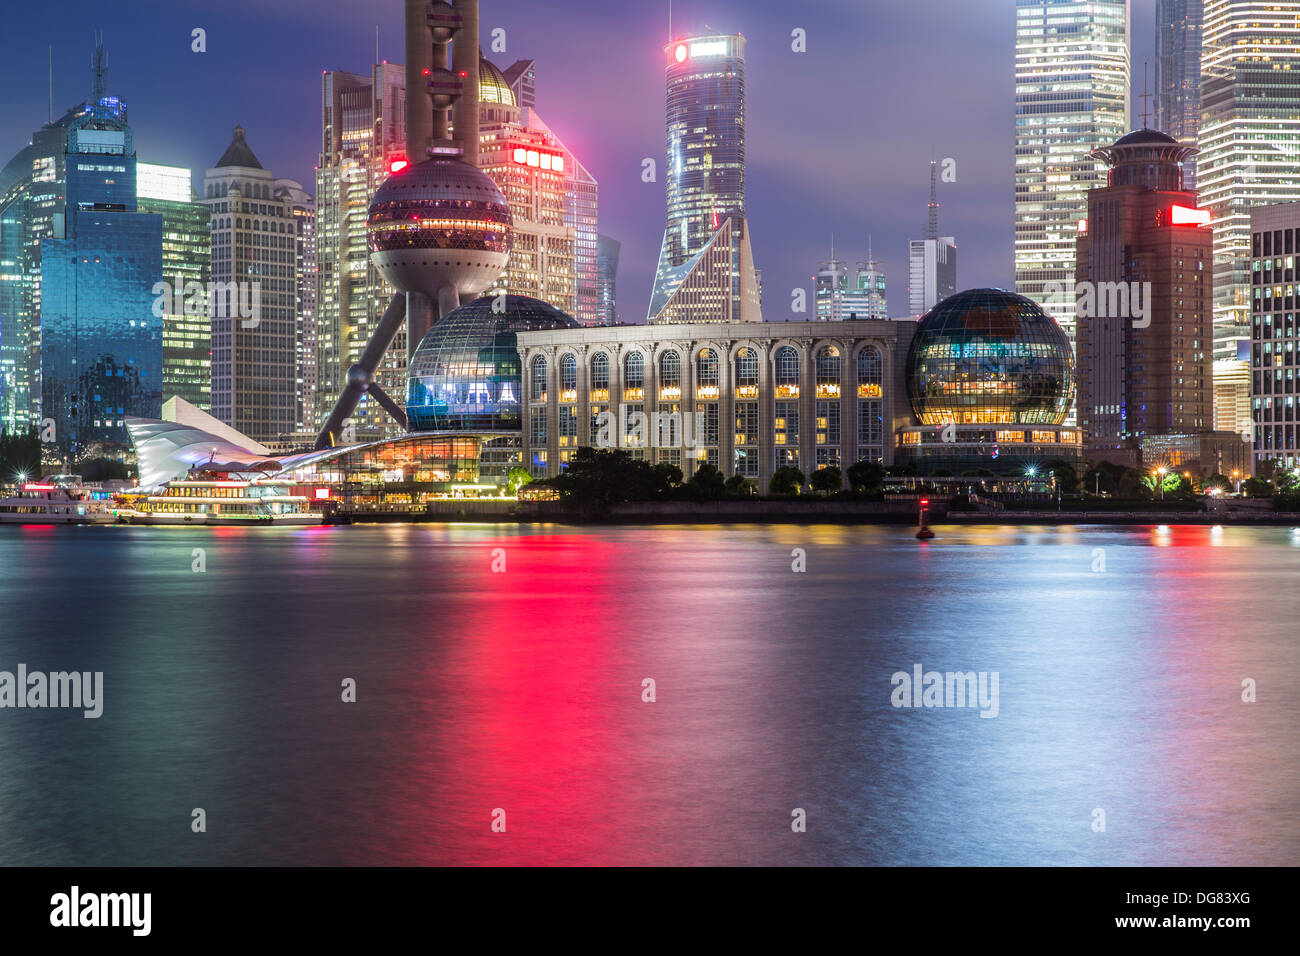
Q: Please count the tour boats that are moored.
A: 2